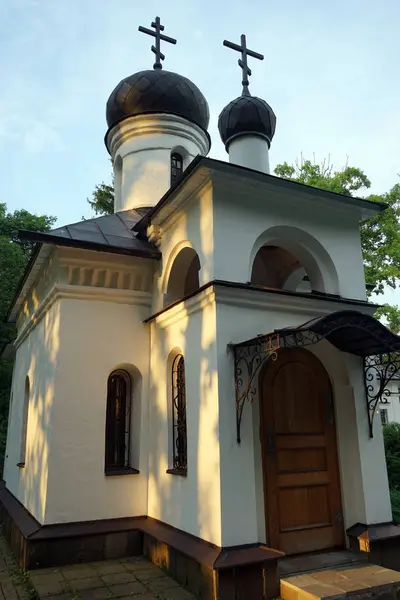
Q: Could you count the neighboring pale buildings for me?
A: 1